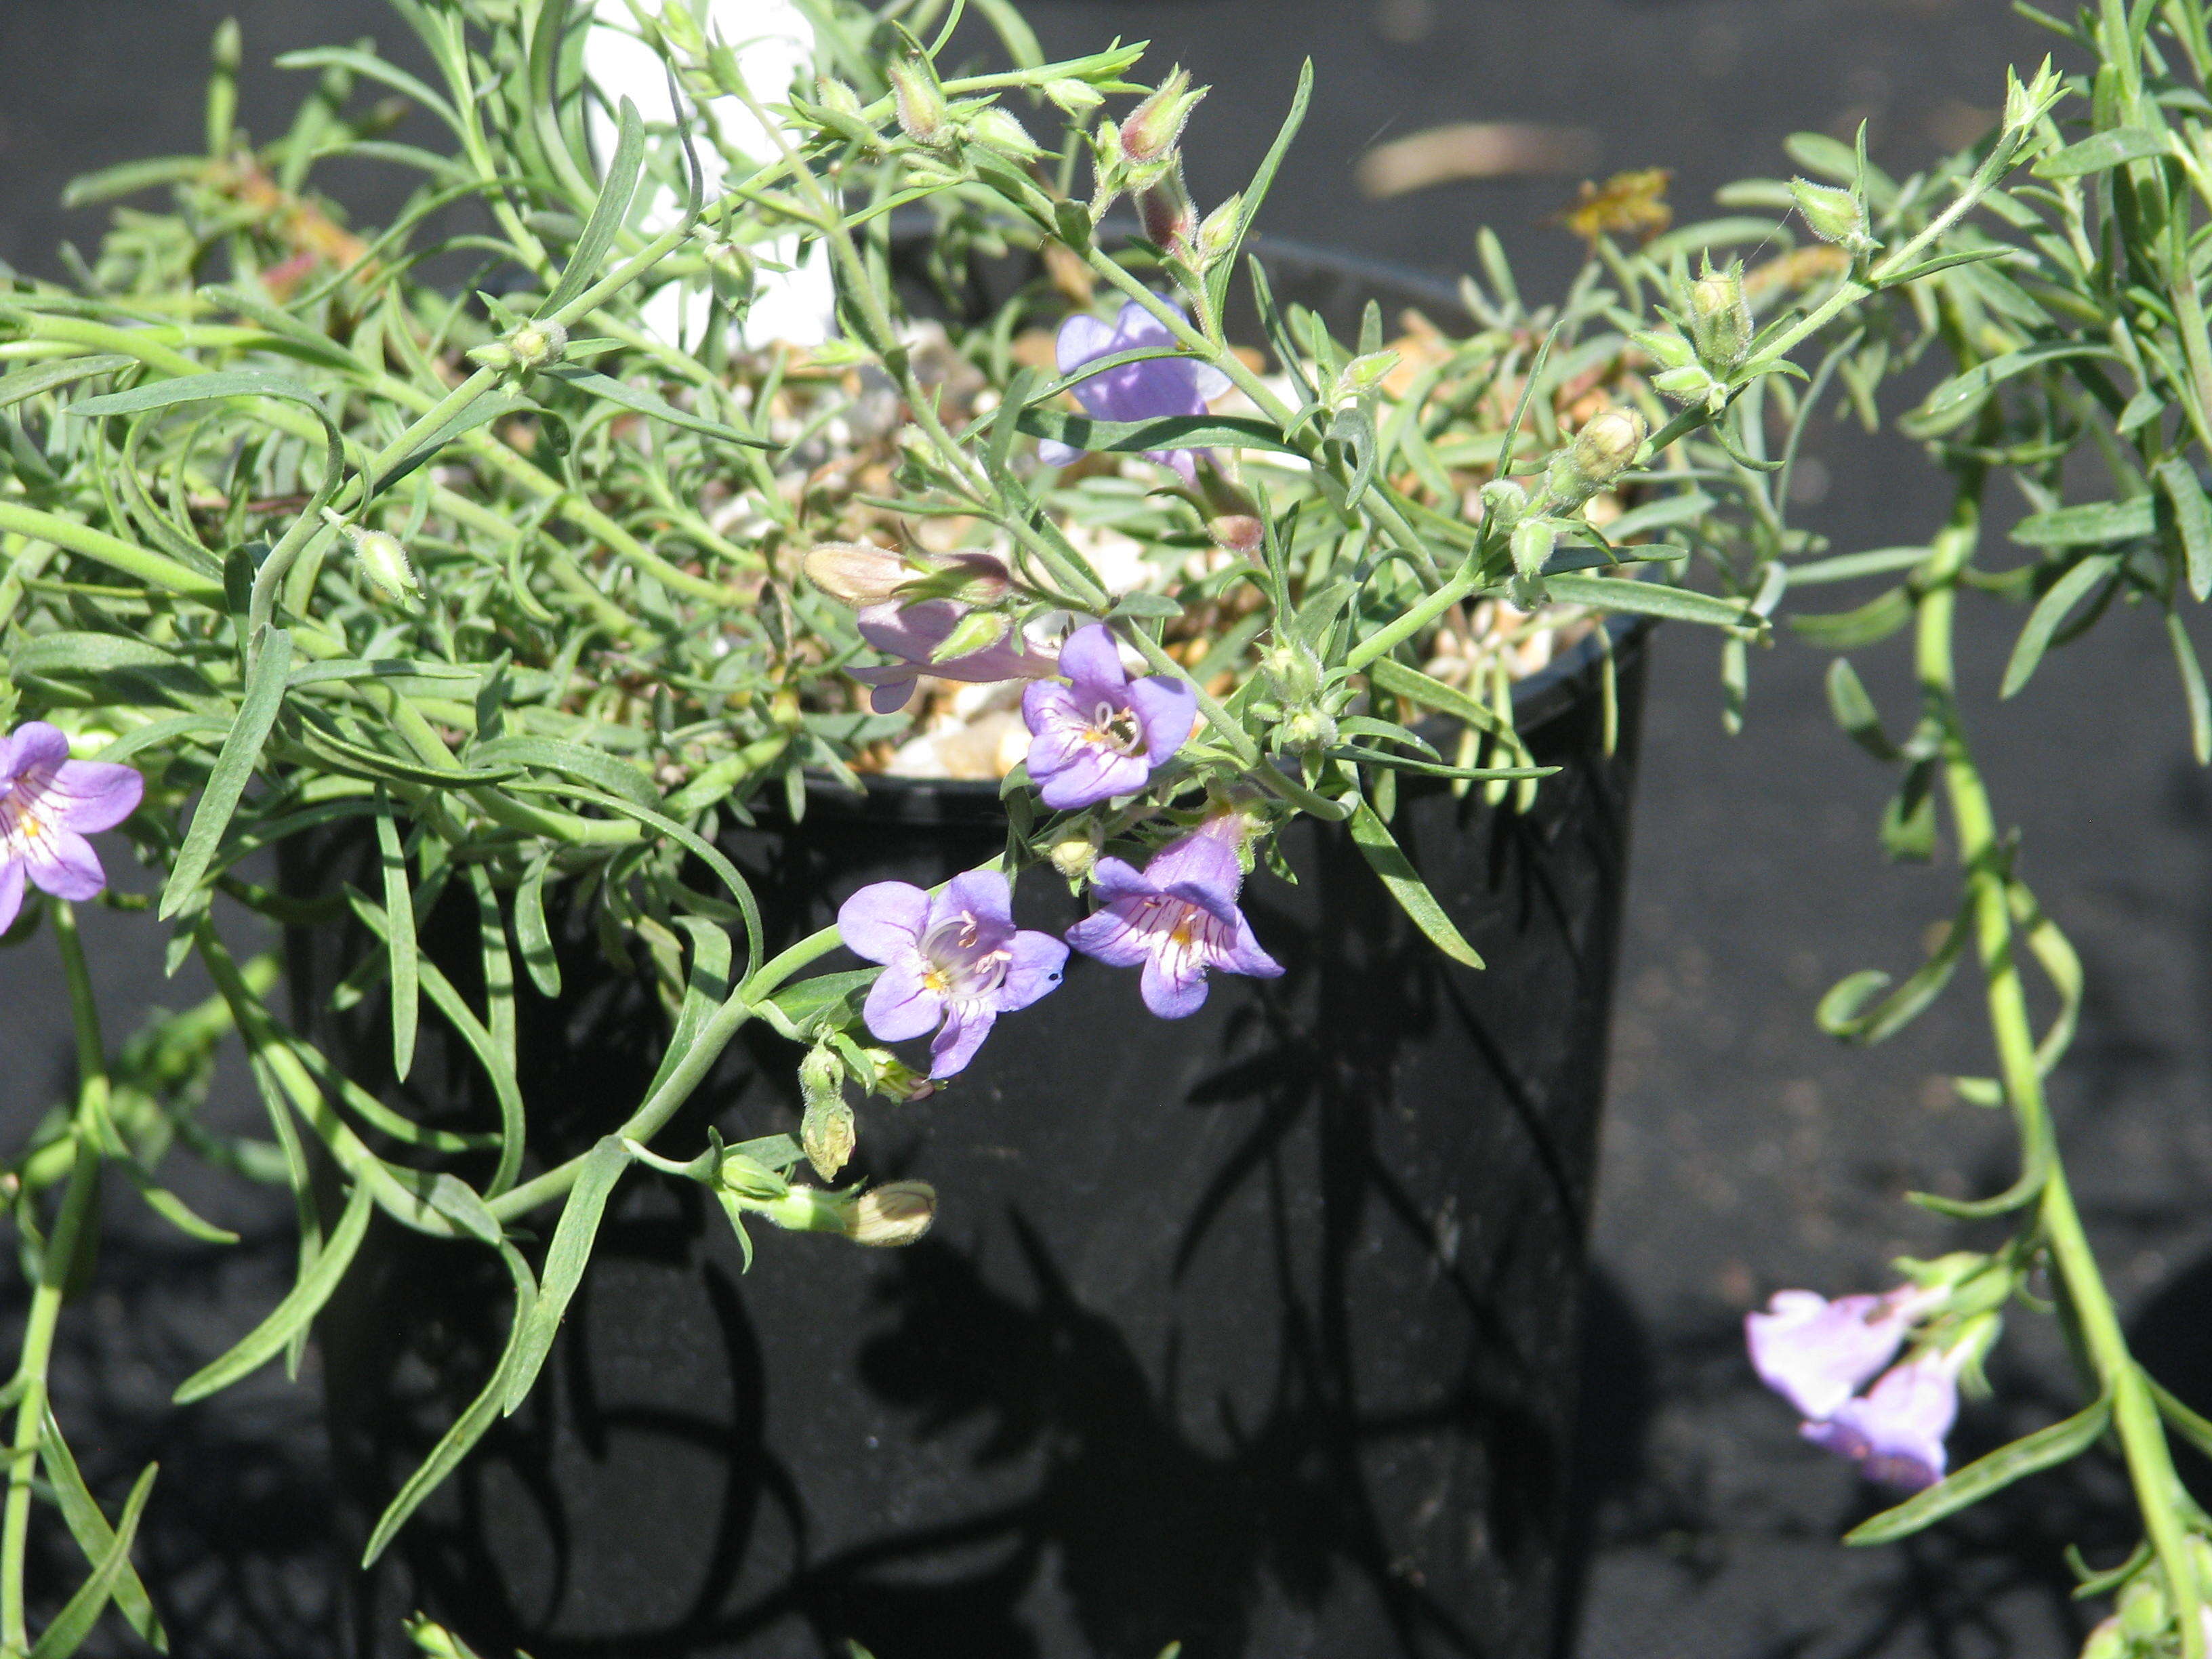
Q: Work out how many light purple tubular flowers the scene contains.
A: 8